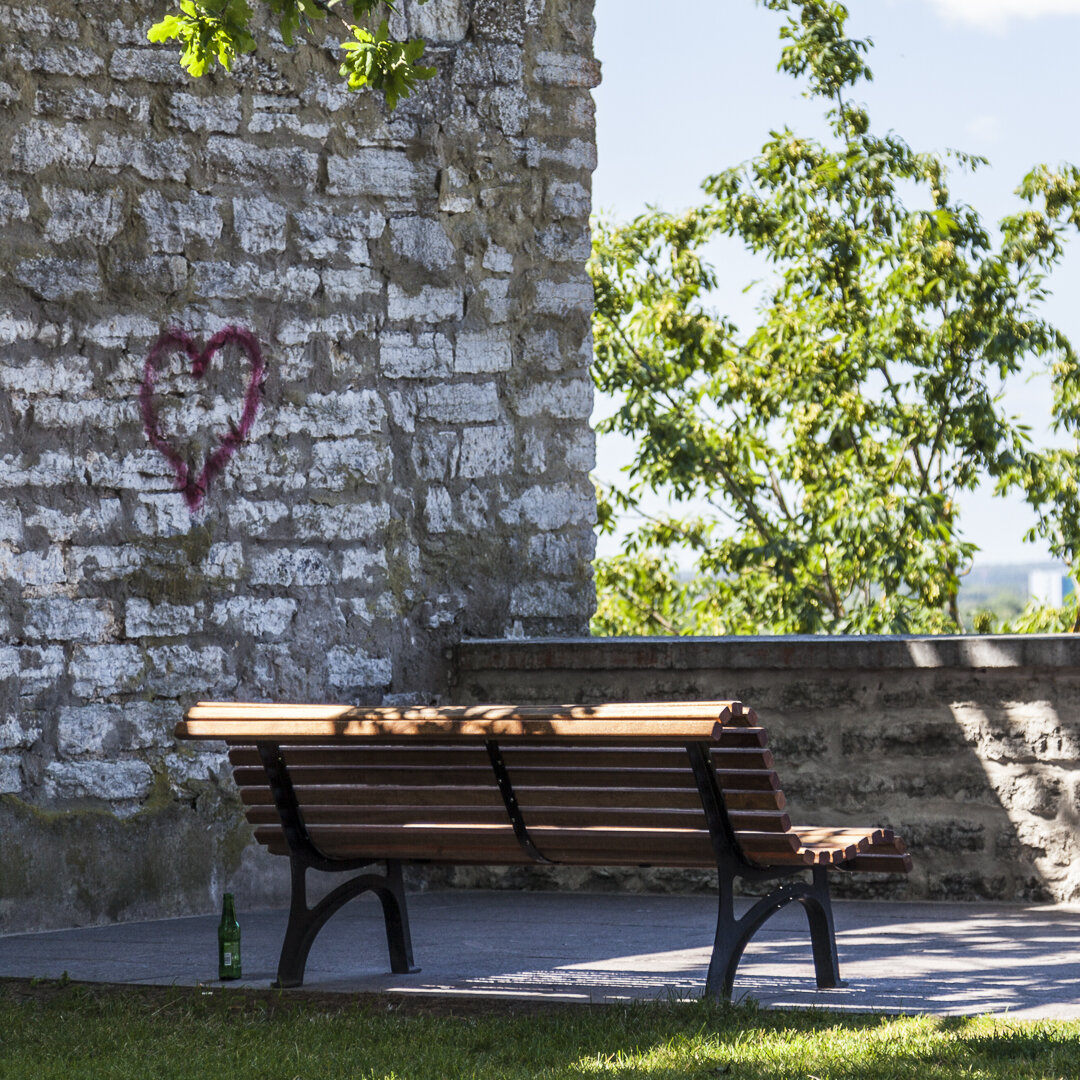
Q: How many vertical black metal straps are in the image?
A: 3